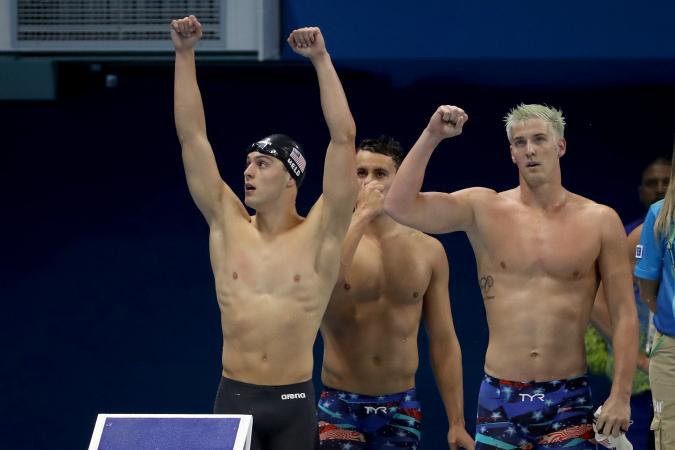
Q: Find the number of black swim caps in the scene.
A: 1